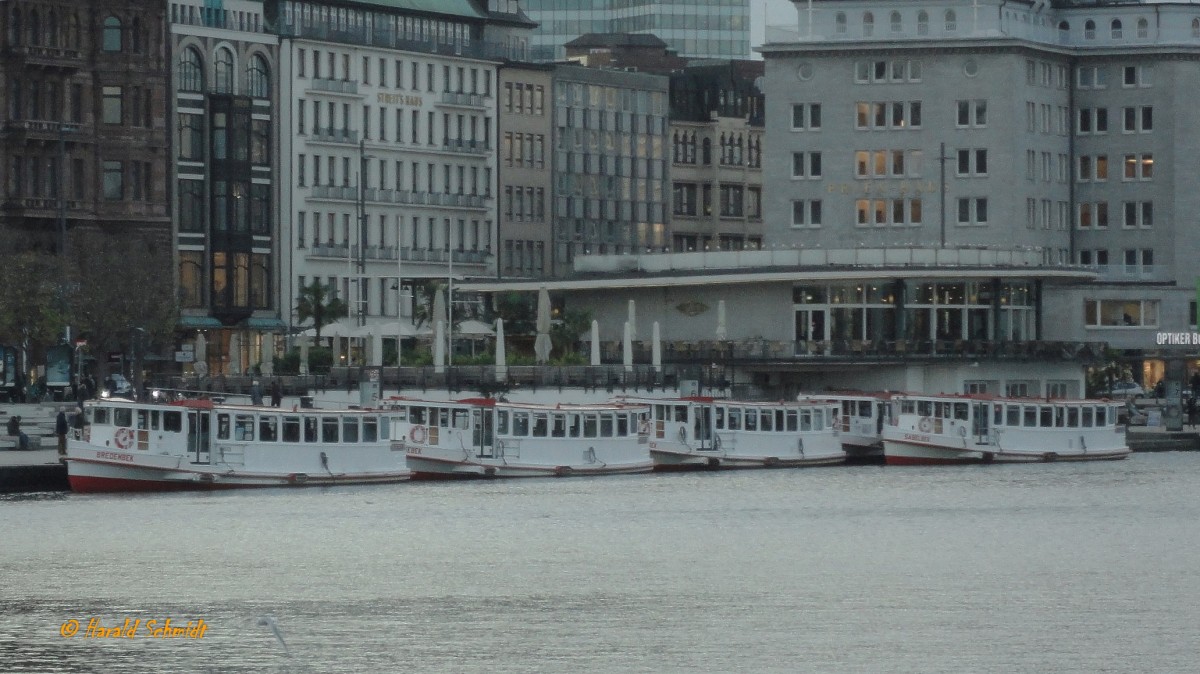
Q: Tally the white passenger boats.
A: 5